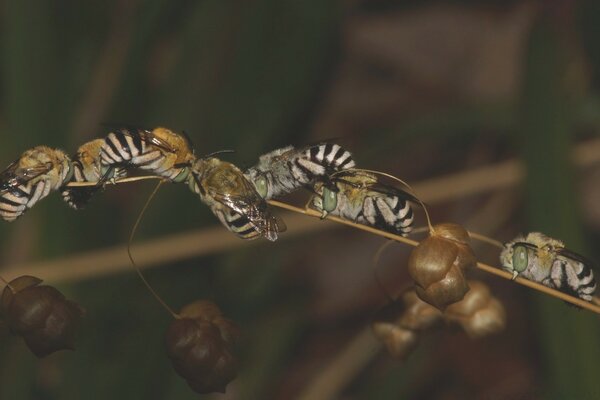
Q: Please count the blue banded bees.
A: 7